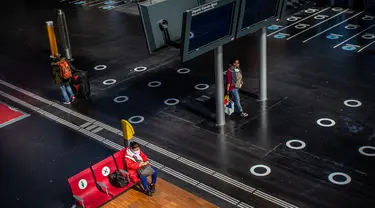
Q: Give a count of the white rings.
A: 15